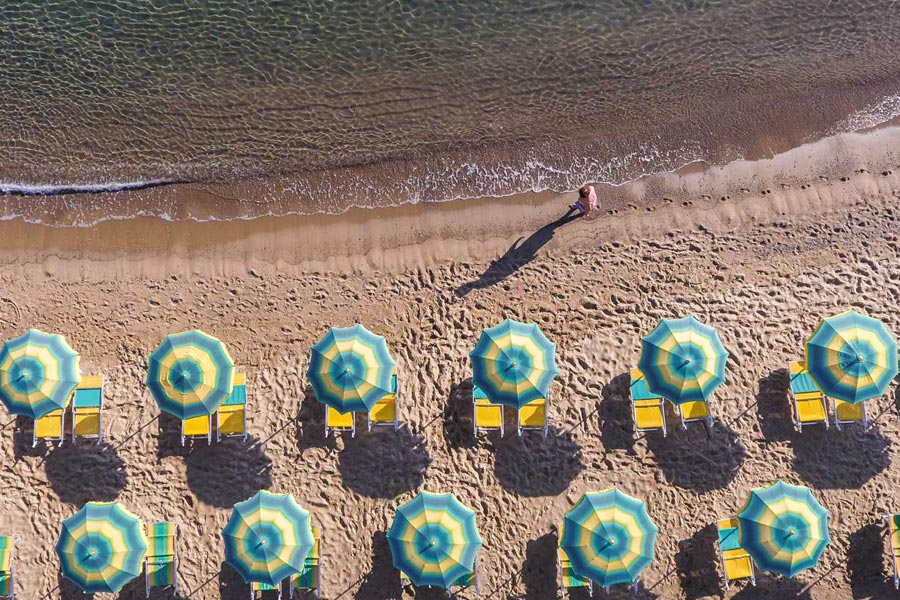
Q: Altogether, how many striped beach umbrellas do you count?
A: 11